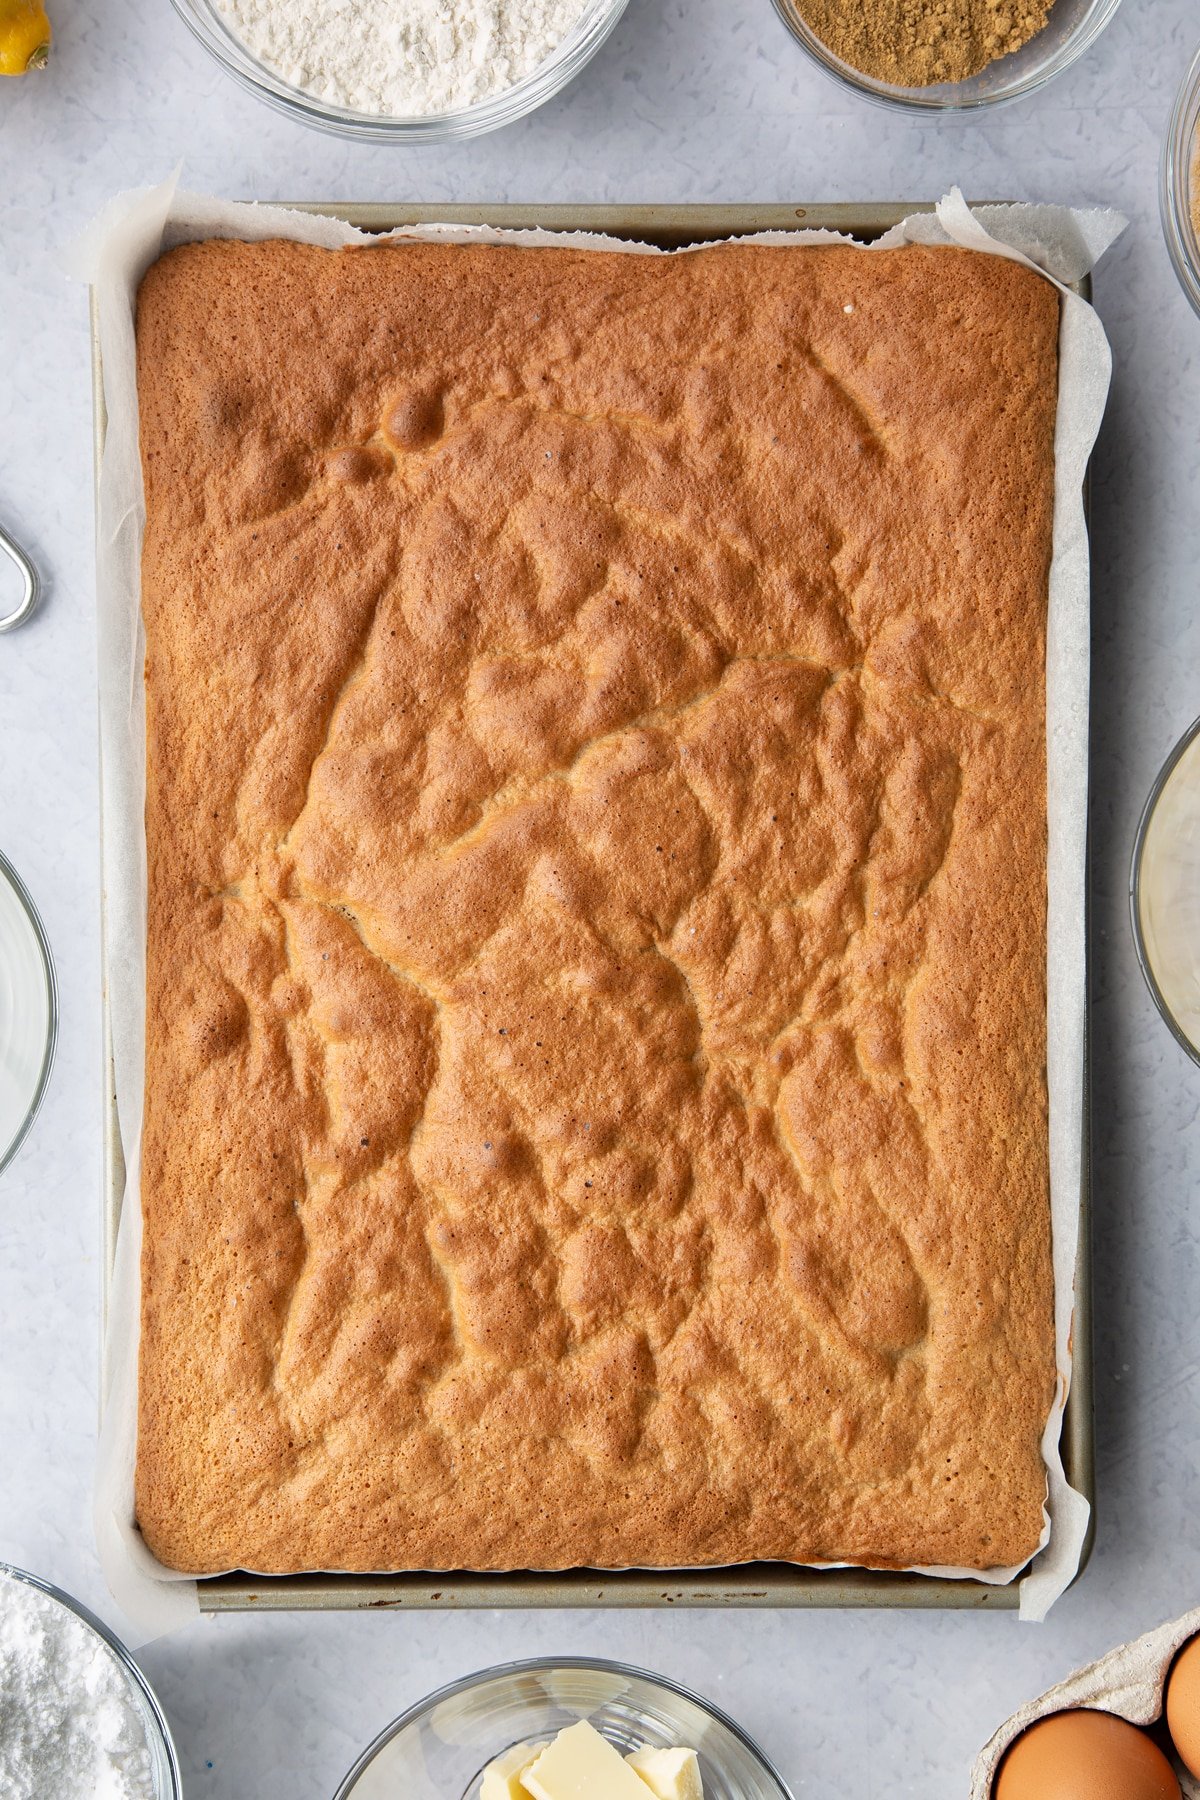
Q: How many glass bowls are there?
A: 7